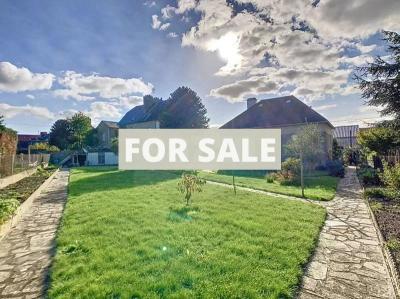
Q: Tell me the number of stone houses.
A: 2